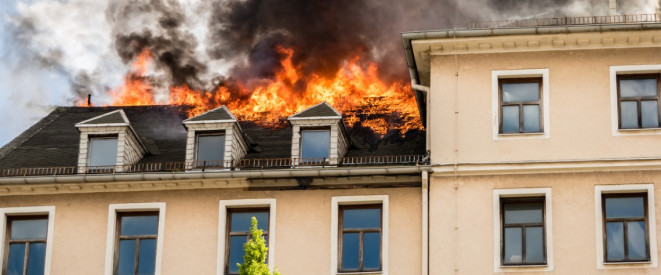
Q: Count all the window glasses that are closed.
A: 11